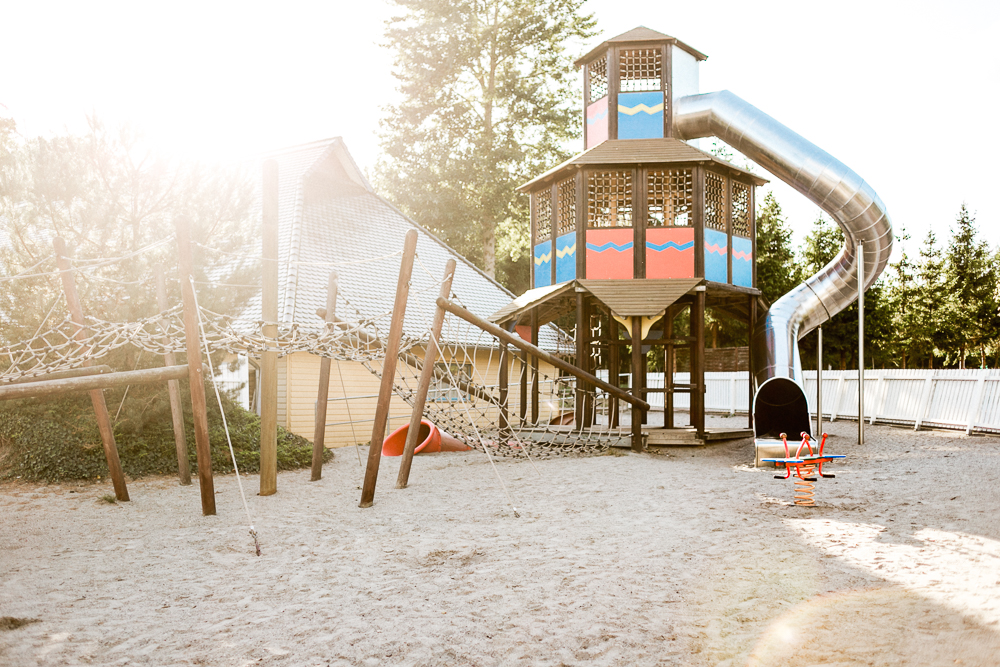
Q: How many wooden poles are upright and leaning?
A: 7